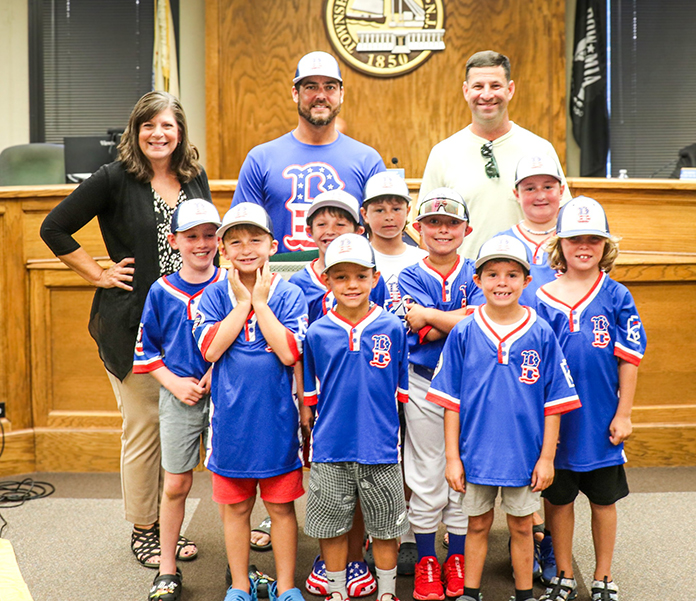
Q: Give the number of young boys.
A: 9